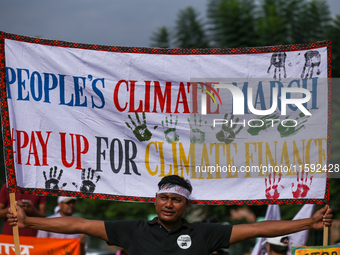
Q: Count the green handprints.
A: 6